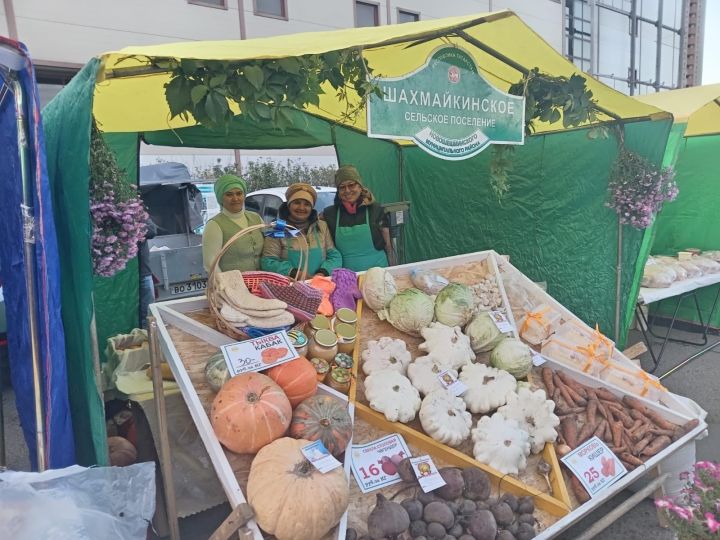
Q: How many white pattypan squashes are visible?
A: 8